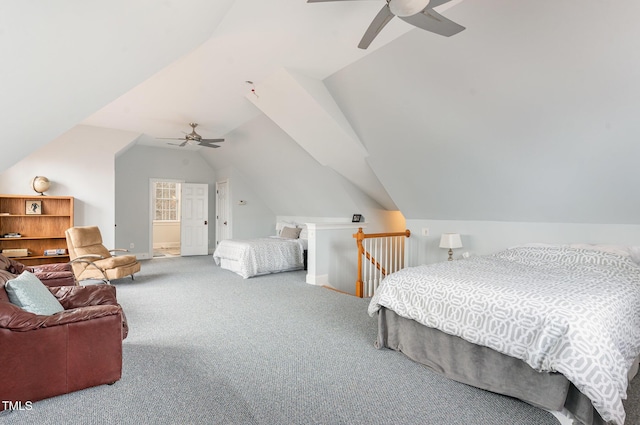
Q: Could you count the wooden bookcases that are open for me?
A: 1